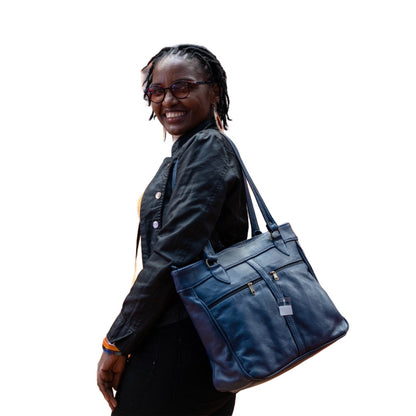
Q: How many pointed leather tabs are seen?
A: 2